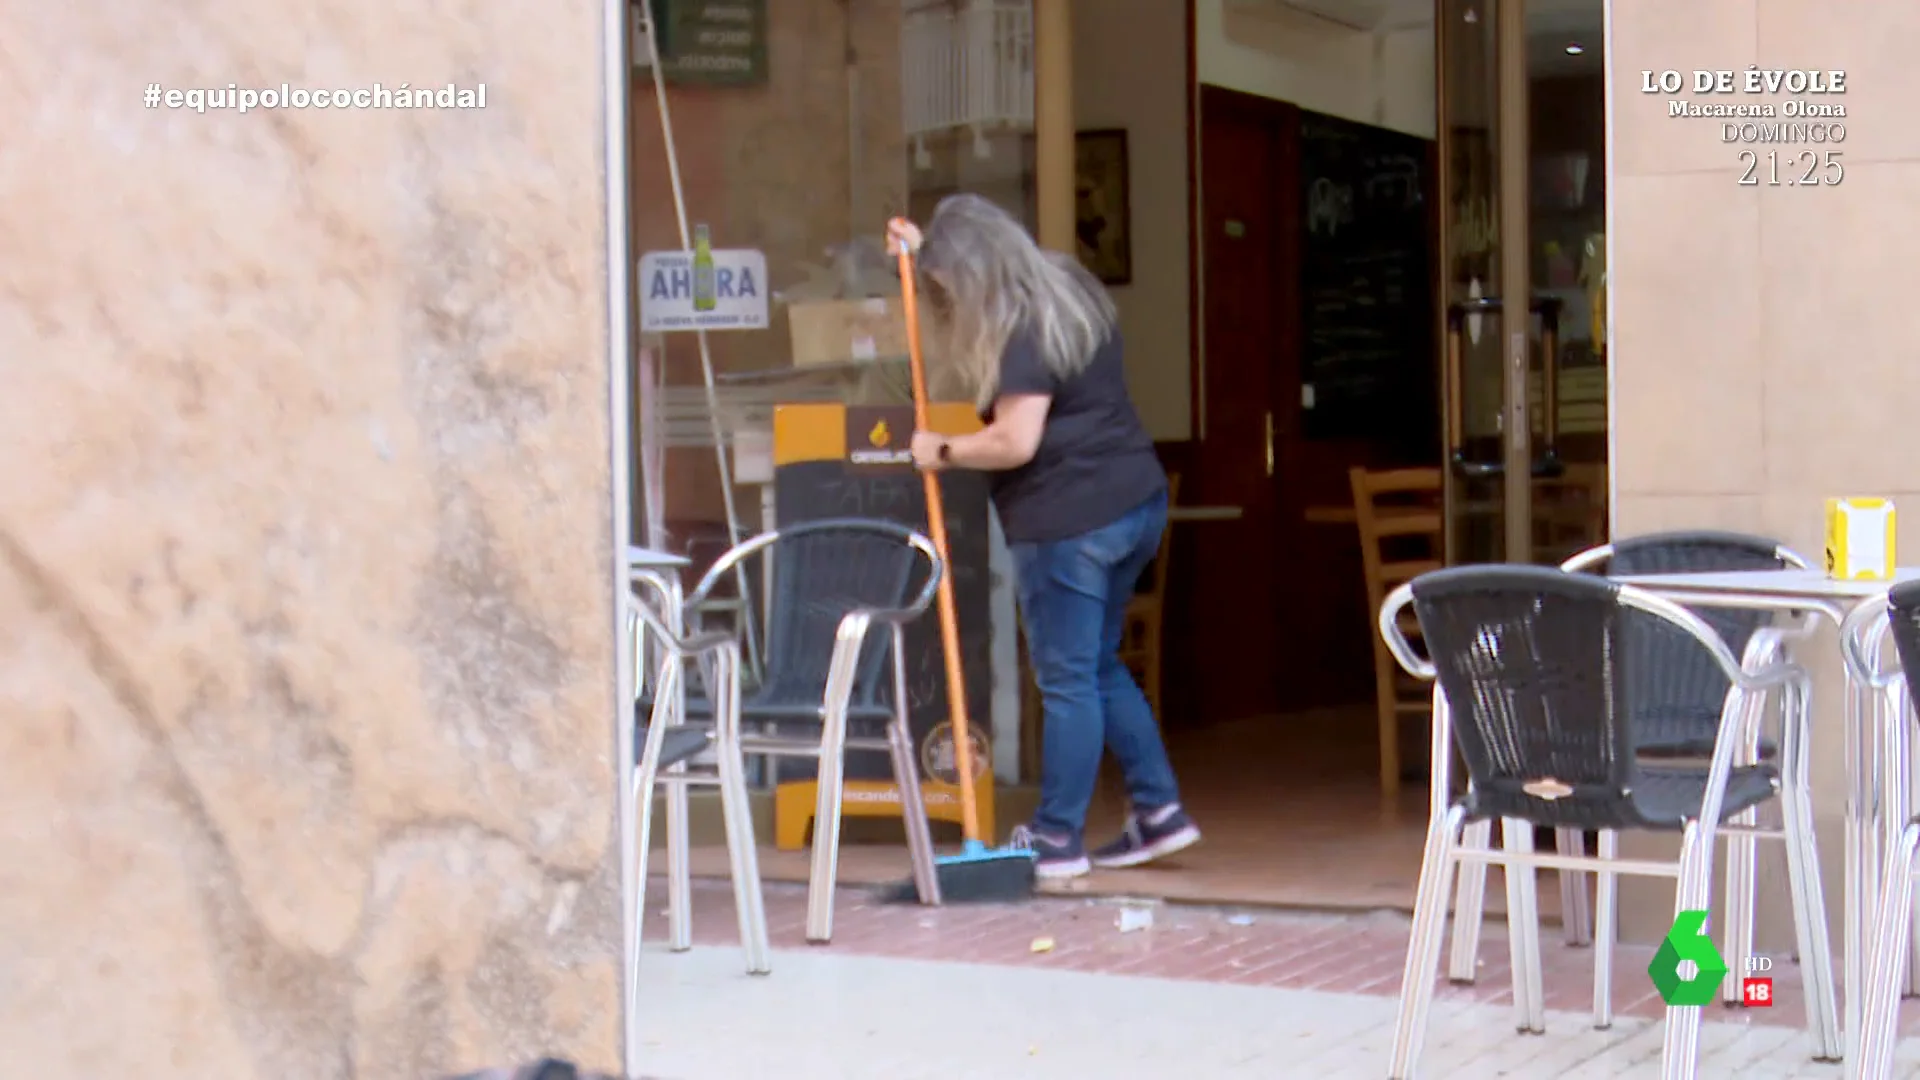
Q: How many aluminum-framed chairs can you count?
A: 5